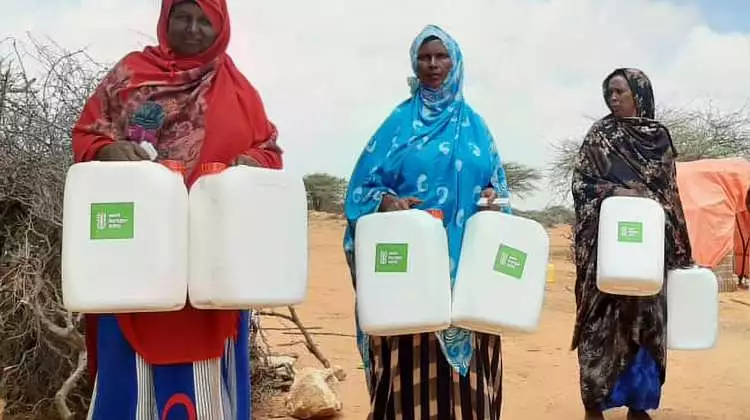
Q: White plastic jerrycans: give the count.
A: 6